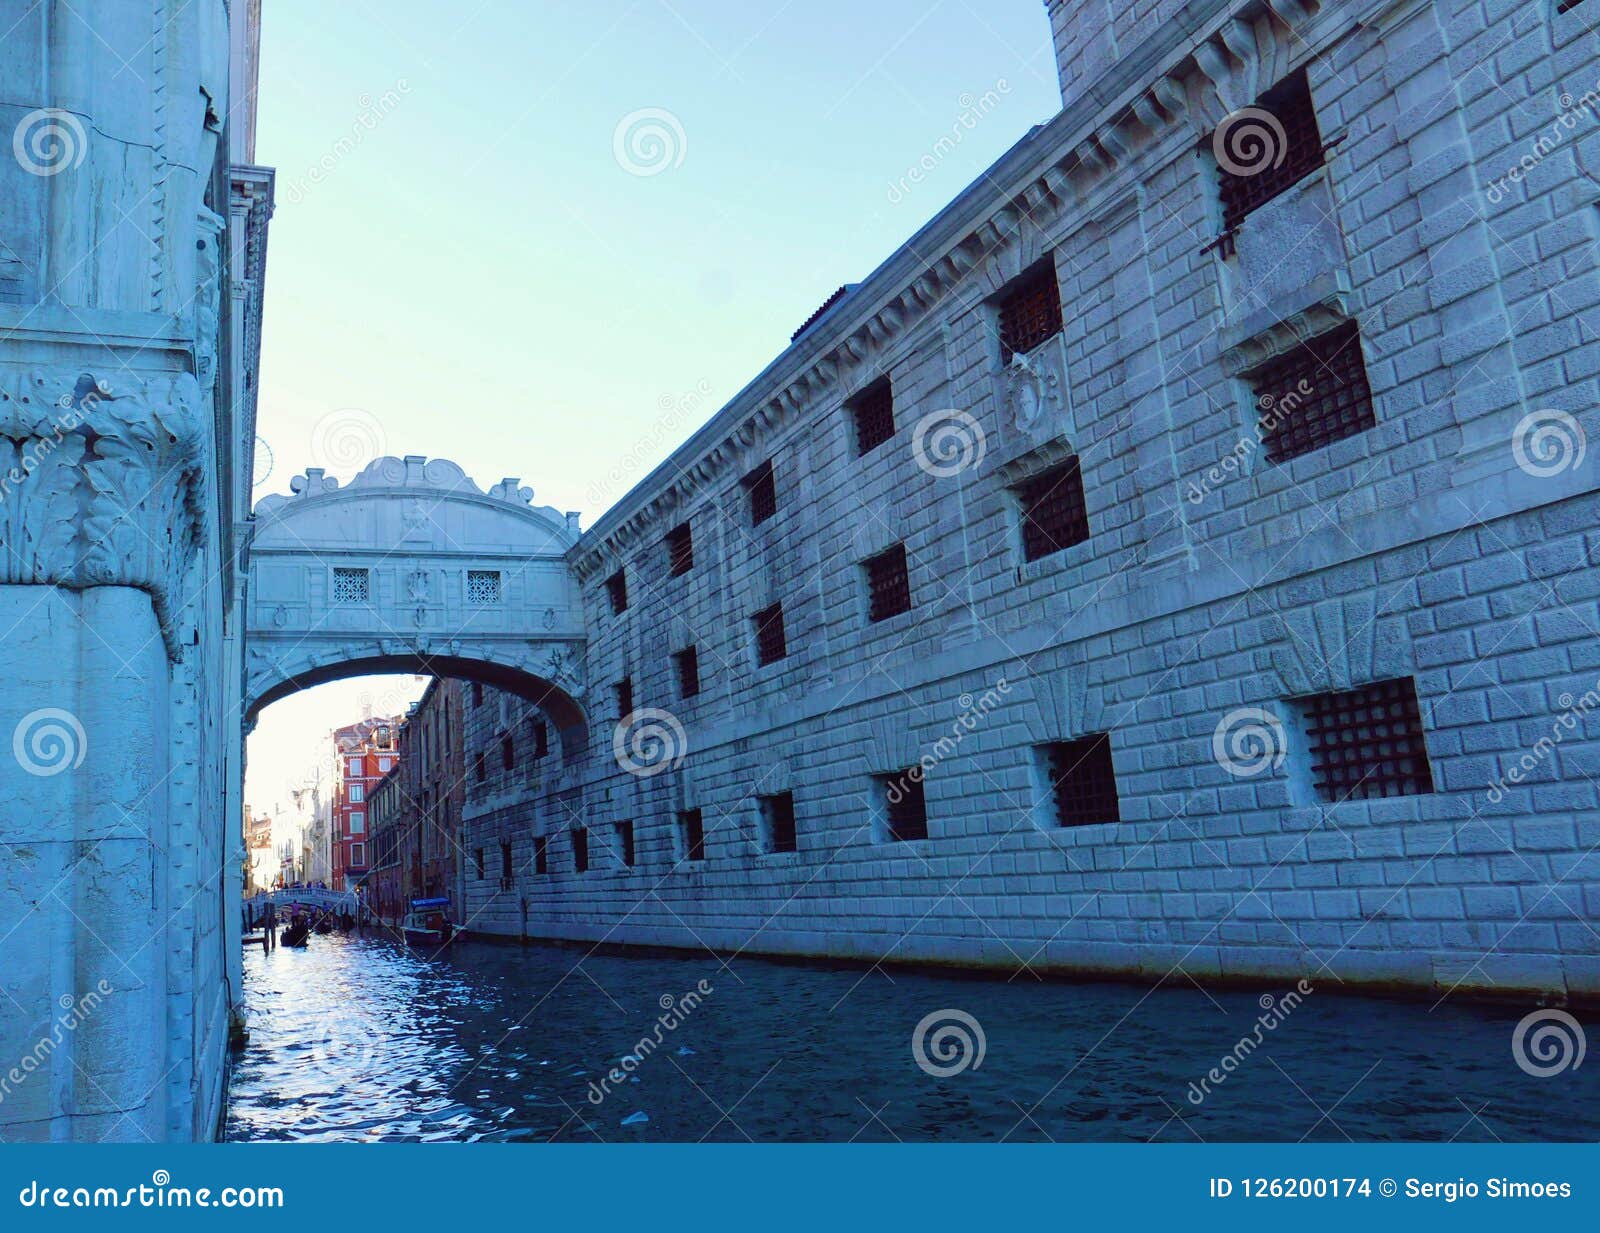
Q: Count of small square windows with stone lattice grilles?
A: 2